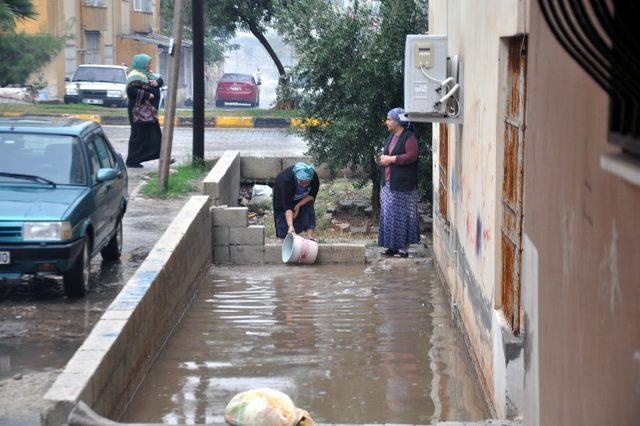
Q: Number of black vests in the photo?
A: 1